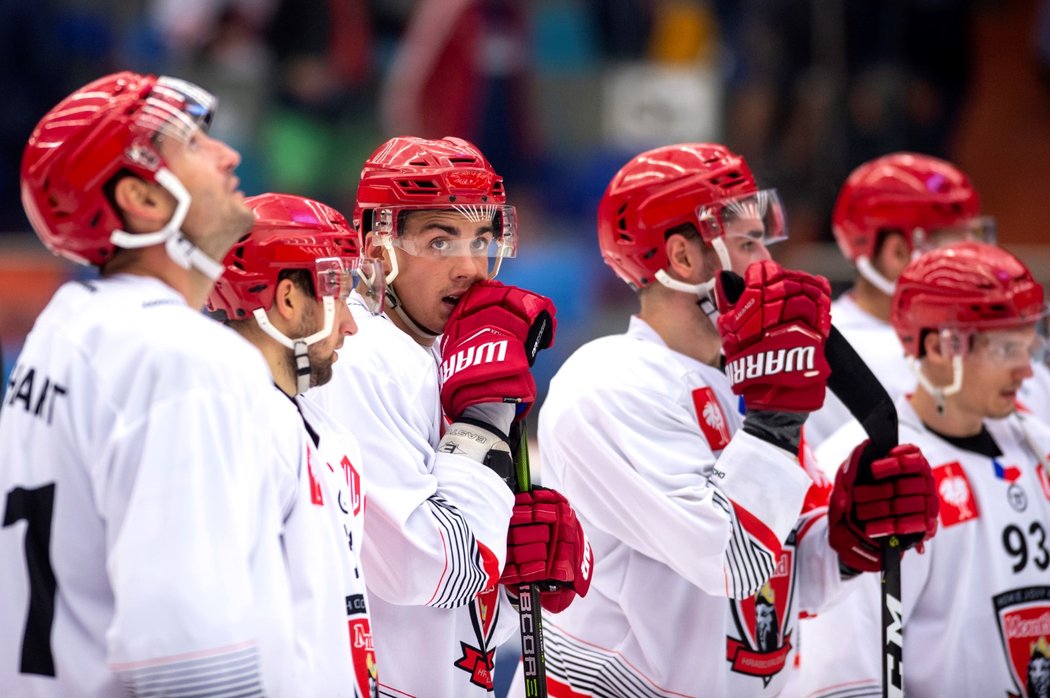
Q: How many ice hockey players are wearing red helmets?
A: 6